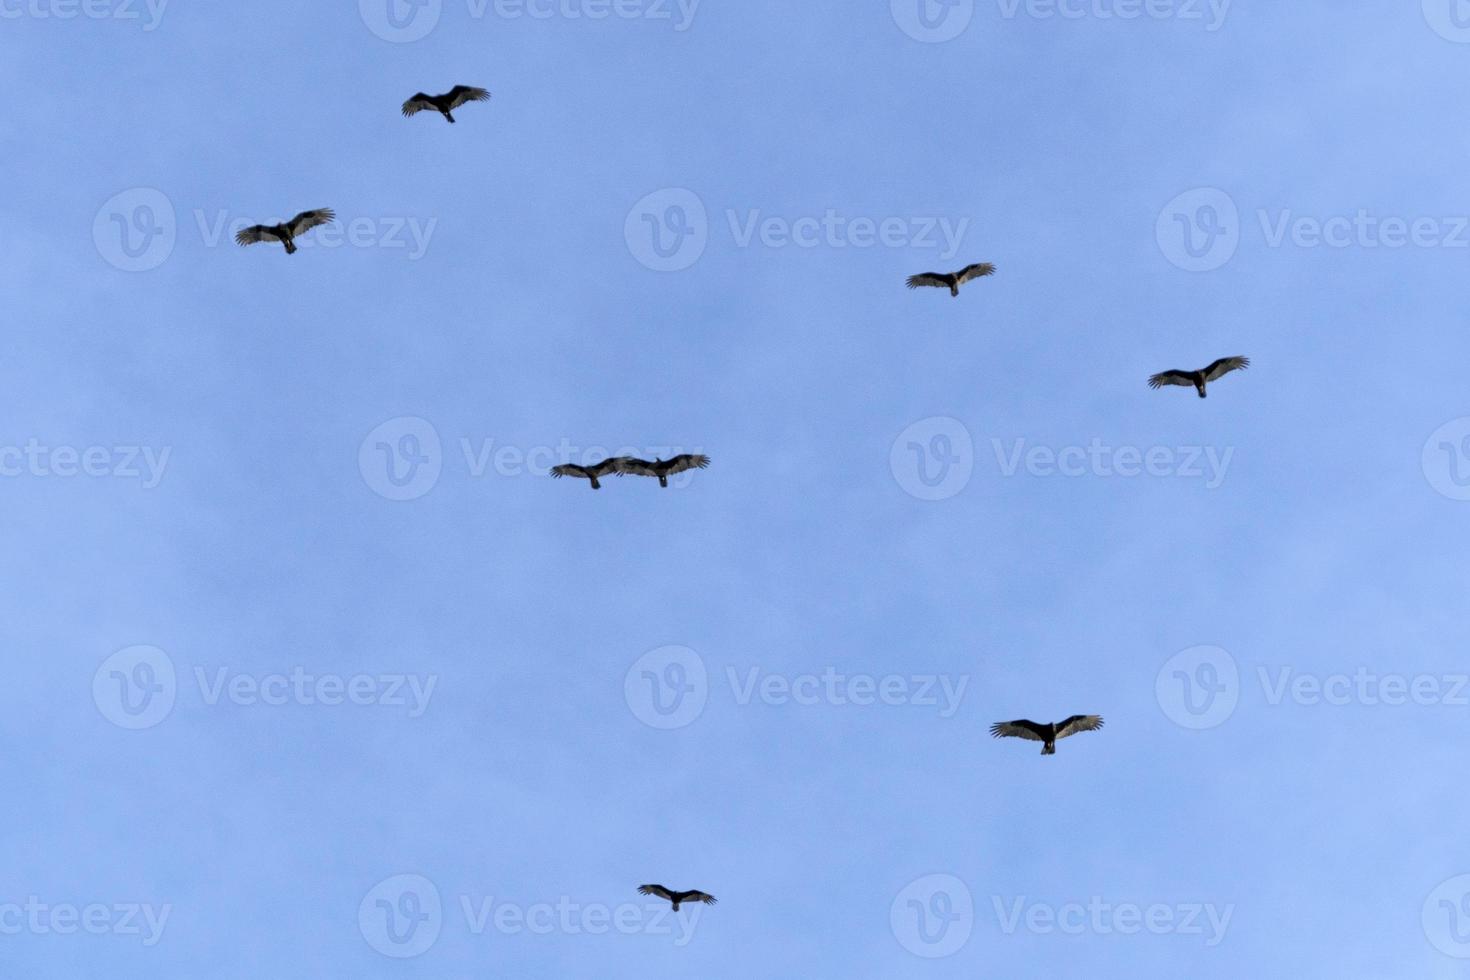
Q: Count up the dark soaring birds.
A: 8